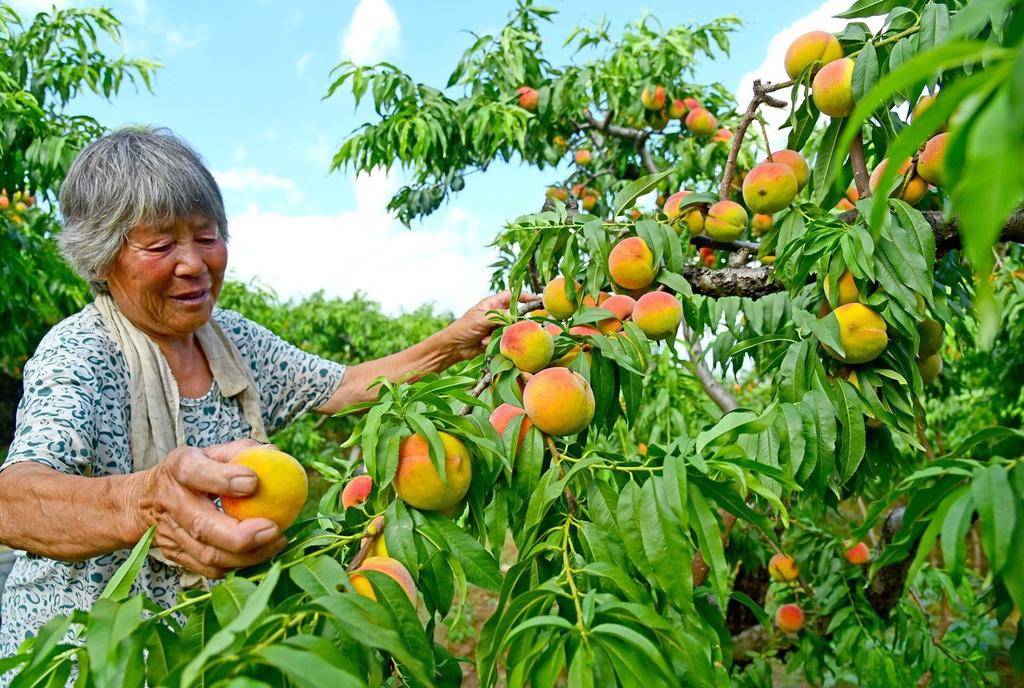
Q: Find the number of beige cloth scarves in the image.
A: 1